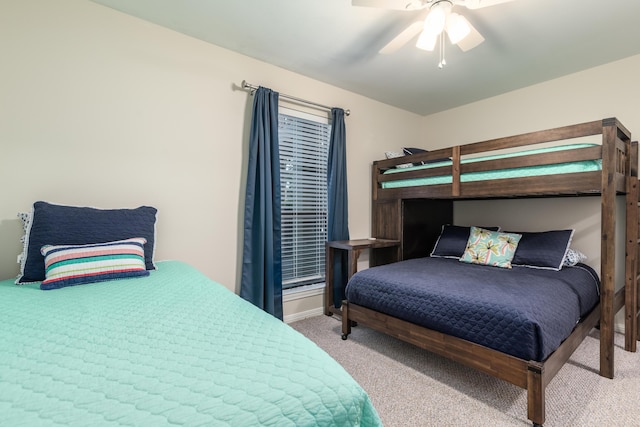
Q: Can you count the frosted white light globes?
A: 3